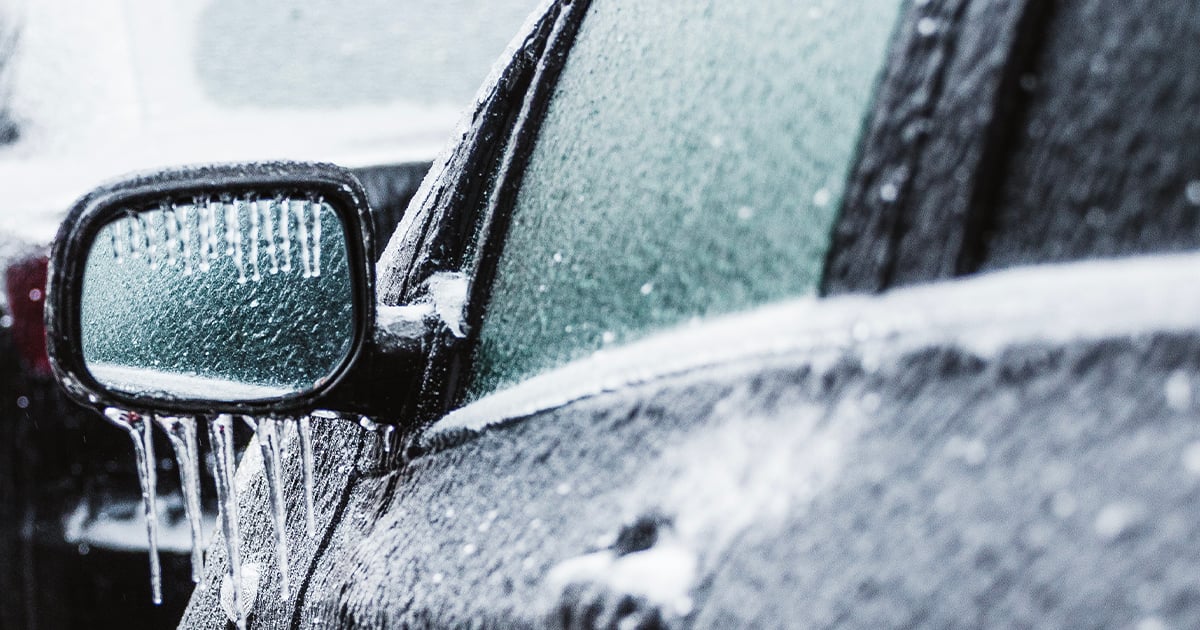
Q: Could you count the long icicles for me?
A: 5